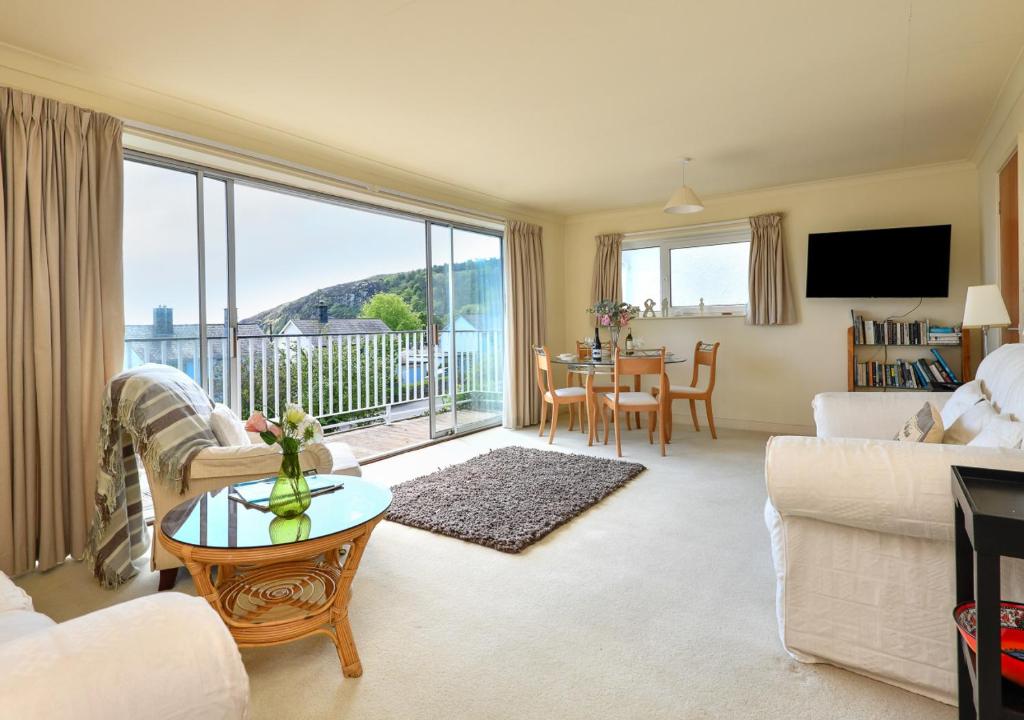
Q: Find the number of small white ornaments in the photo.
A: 3